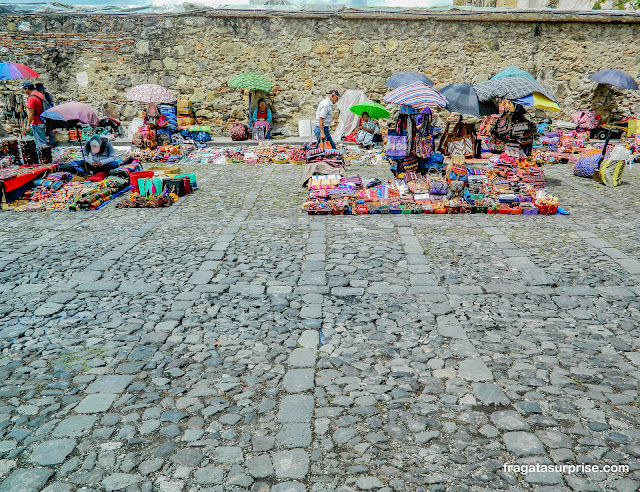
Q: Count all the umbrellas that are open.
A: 11